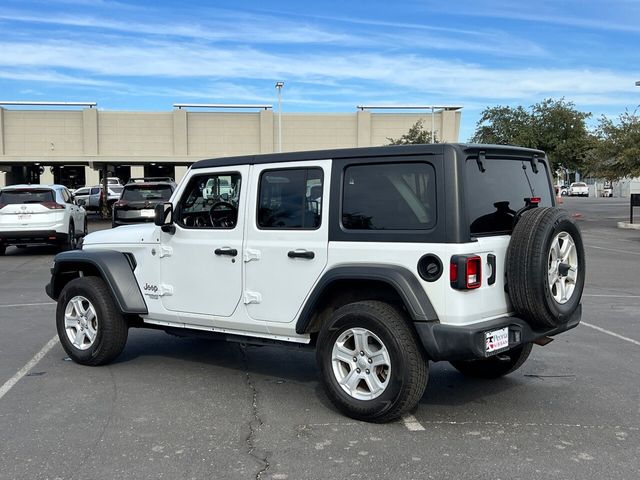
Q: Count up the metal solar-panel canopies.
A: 3